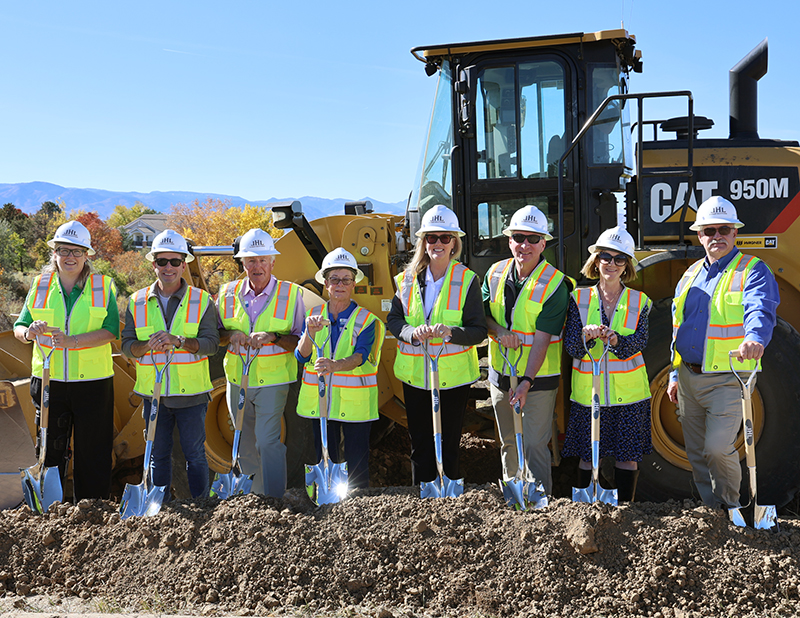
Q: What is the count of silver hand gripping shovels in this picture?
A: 8